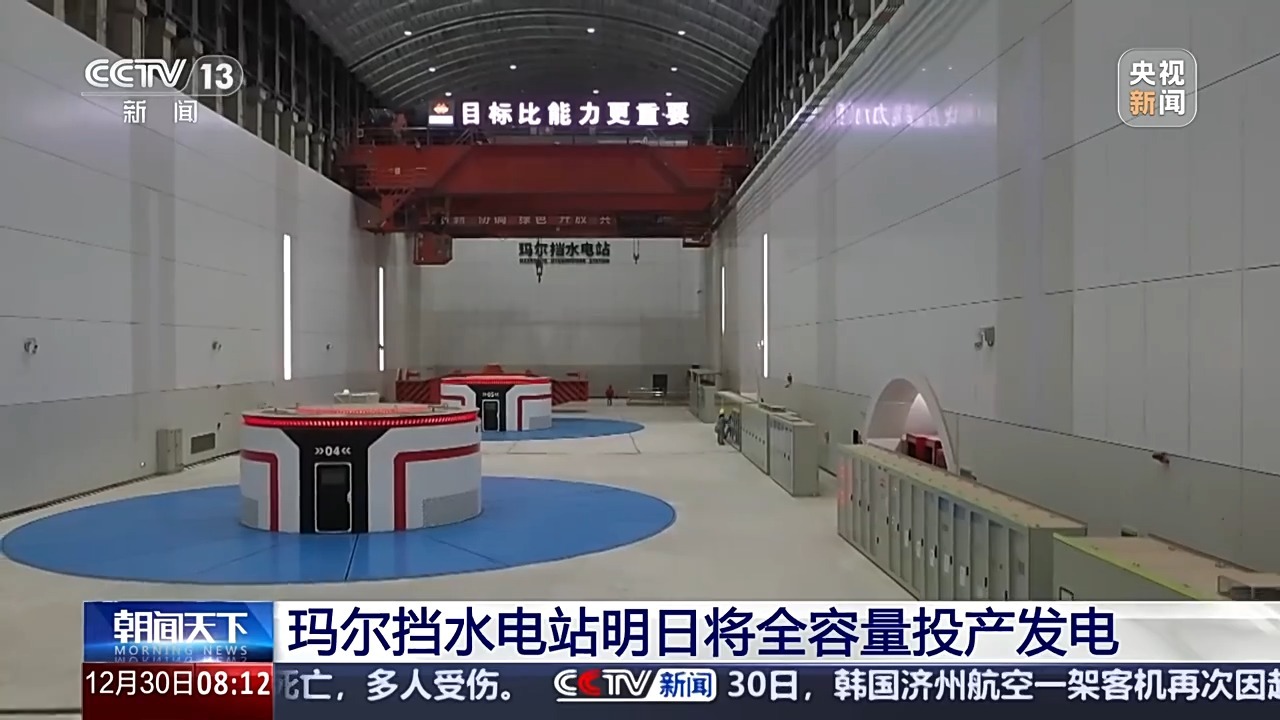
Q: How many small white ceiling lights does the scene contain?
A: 9